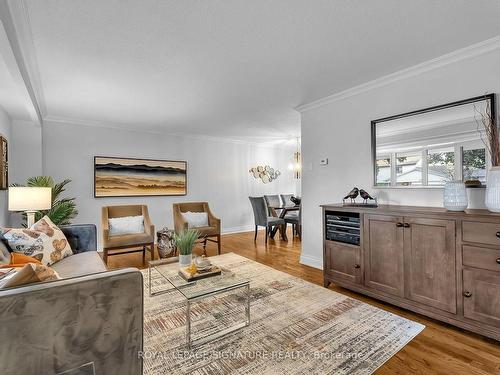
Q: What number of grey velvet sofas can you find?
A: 1